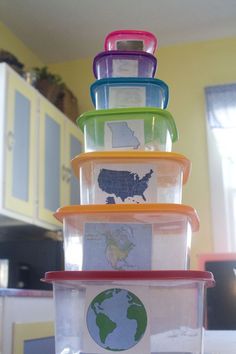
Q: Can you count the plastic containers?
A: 7